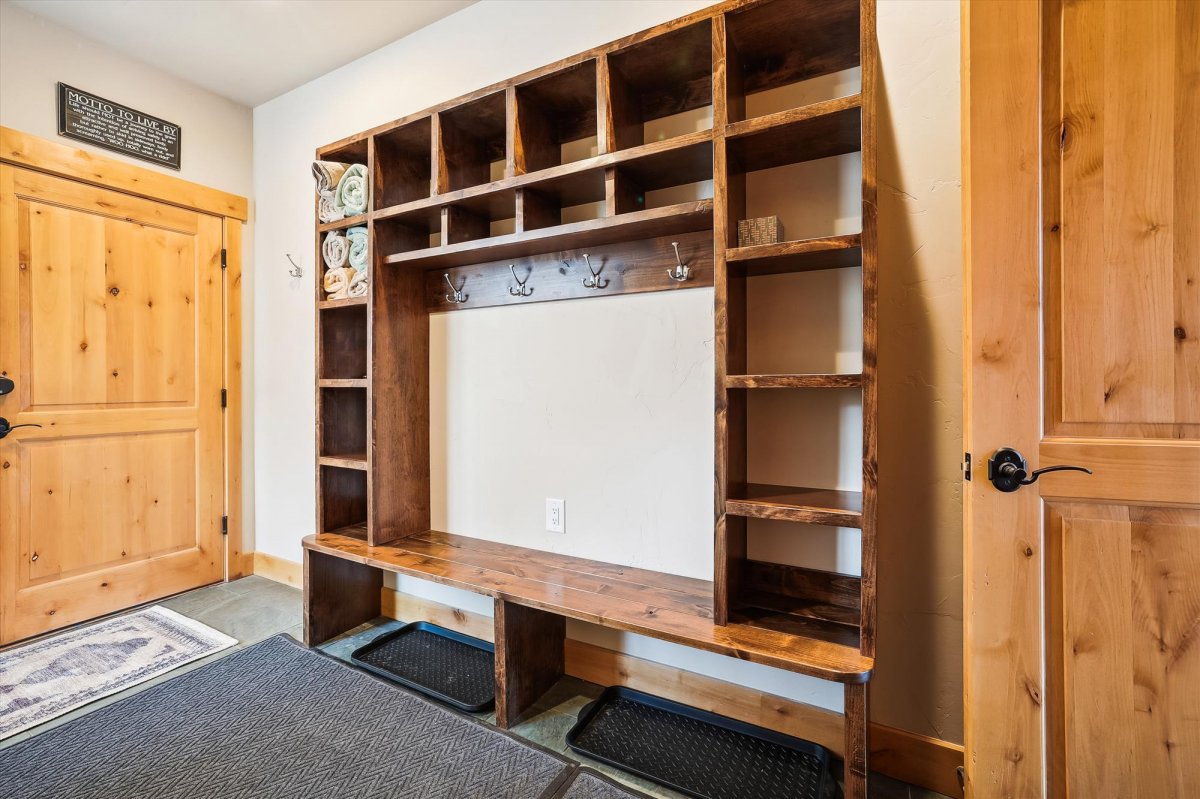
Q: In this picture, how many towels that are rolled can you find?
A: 7